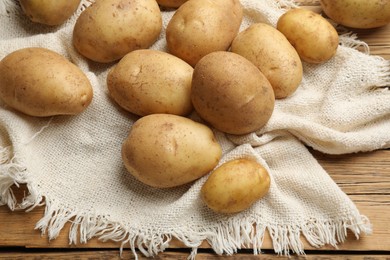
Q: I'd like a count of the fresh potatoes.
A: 12